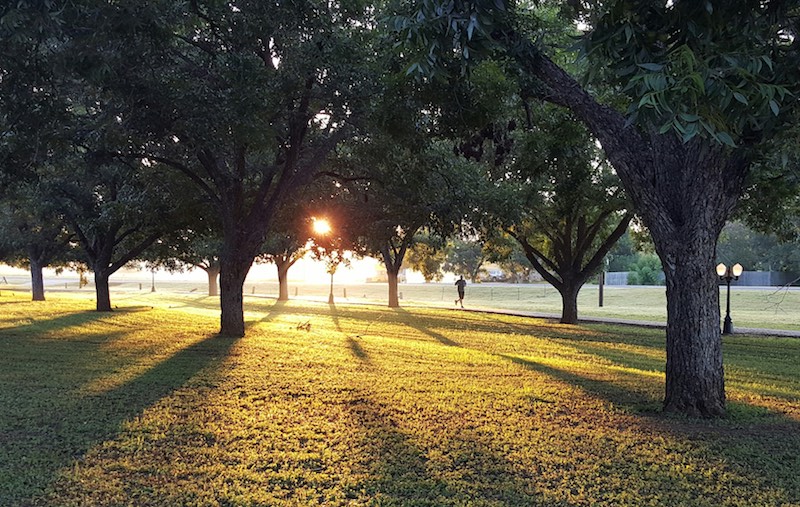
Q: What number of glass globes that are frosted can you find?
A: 2